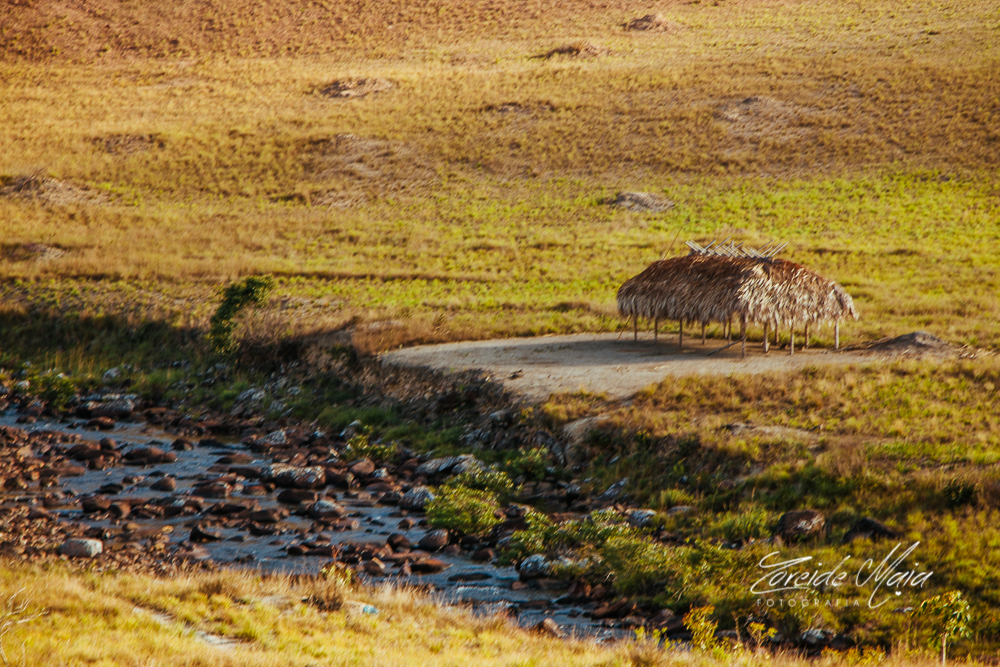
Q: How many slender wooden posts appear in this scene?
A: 12